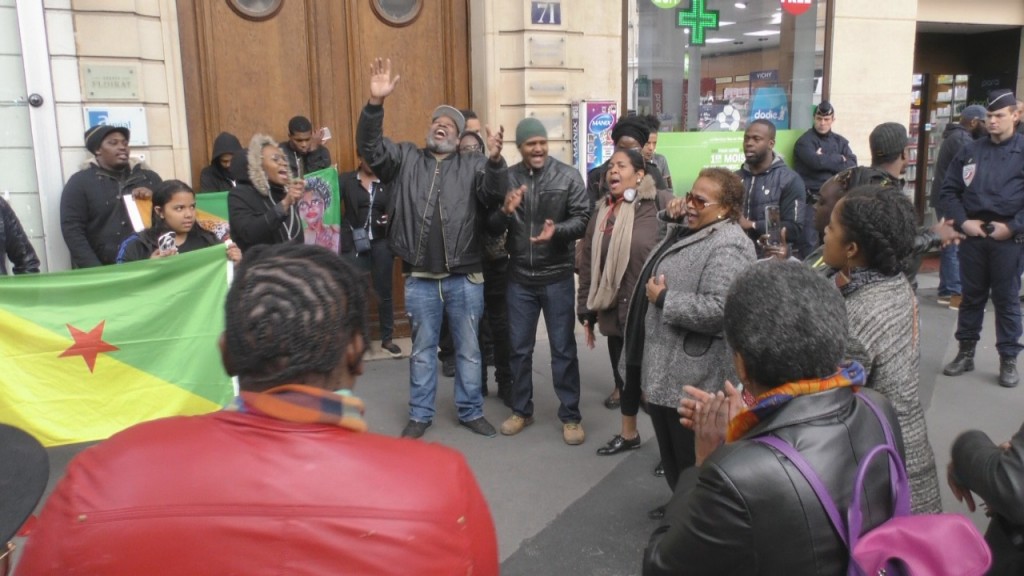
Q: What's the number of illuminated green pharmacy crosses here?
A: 1